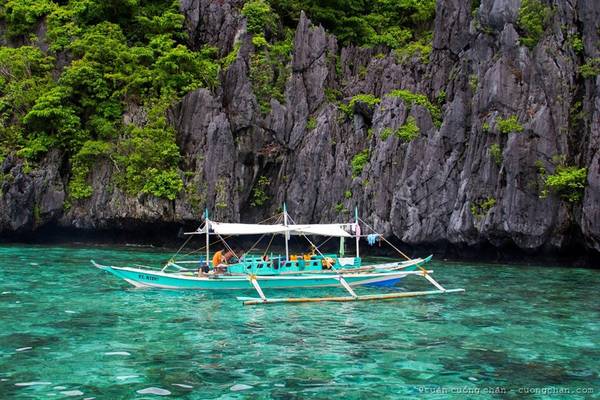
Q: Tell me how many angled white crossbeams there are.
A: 3